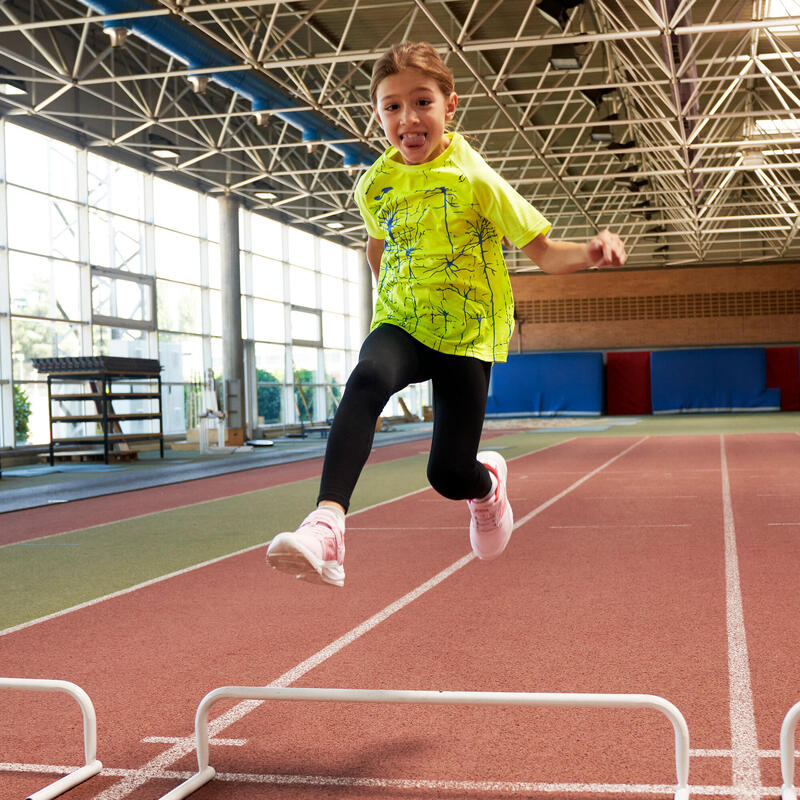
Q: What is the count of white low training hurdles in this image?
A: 3